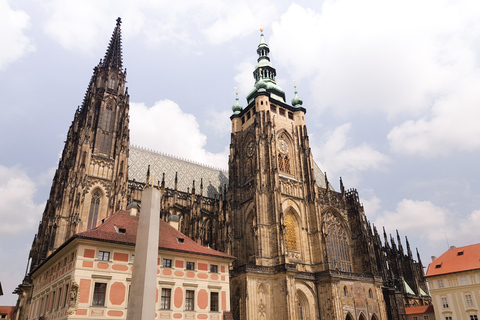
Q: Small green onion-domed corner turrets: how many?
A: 3